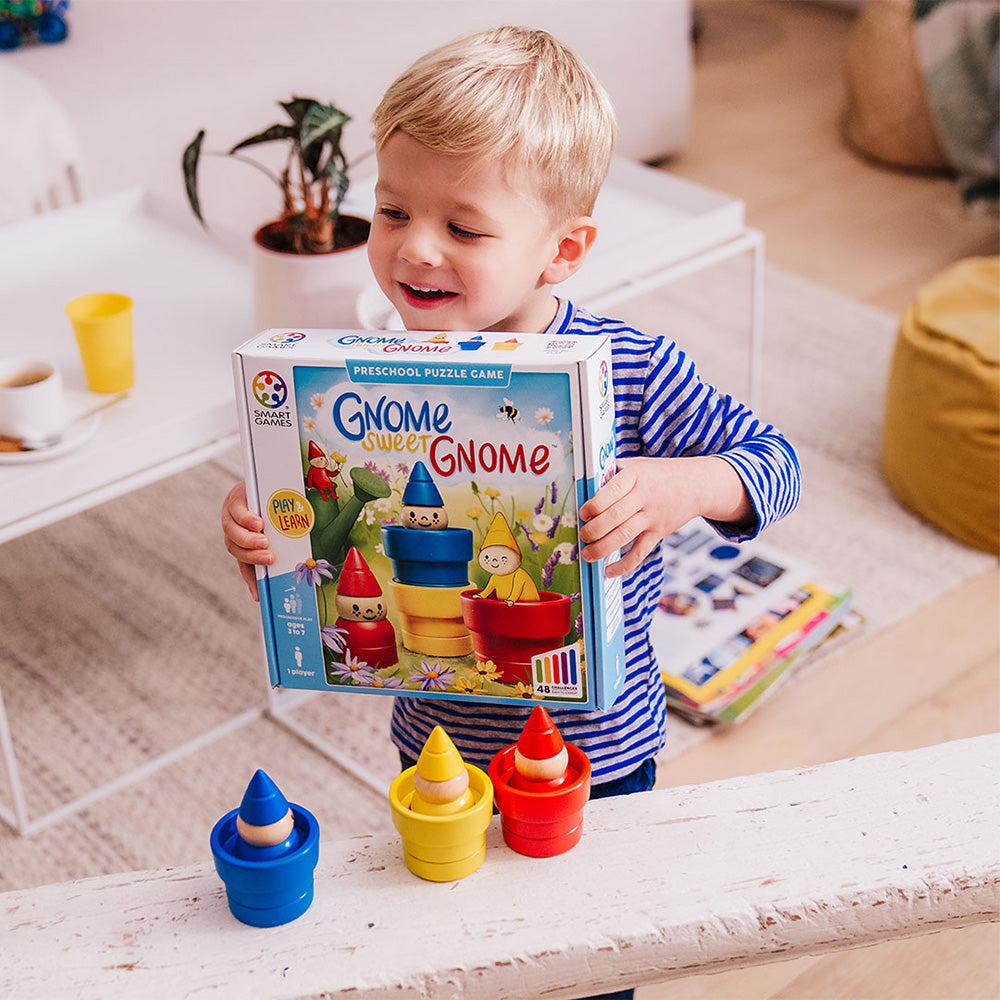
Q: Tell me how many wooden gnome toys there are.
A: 3